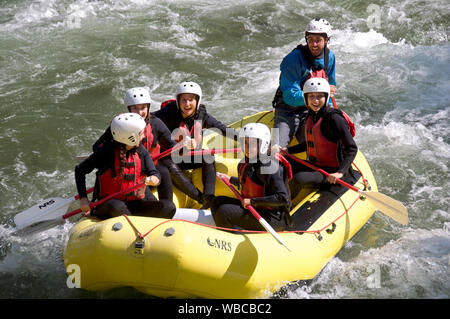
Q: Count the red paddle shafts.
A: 6